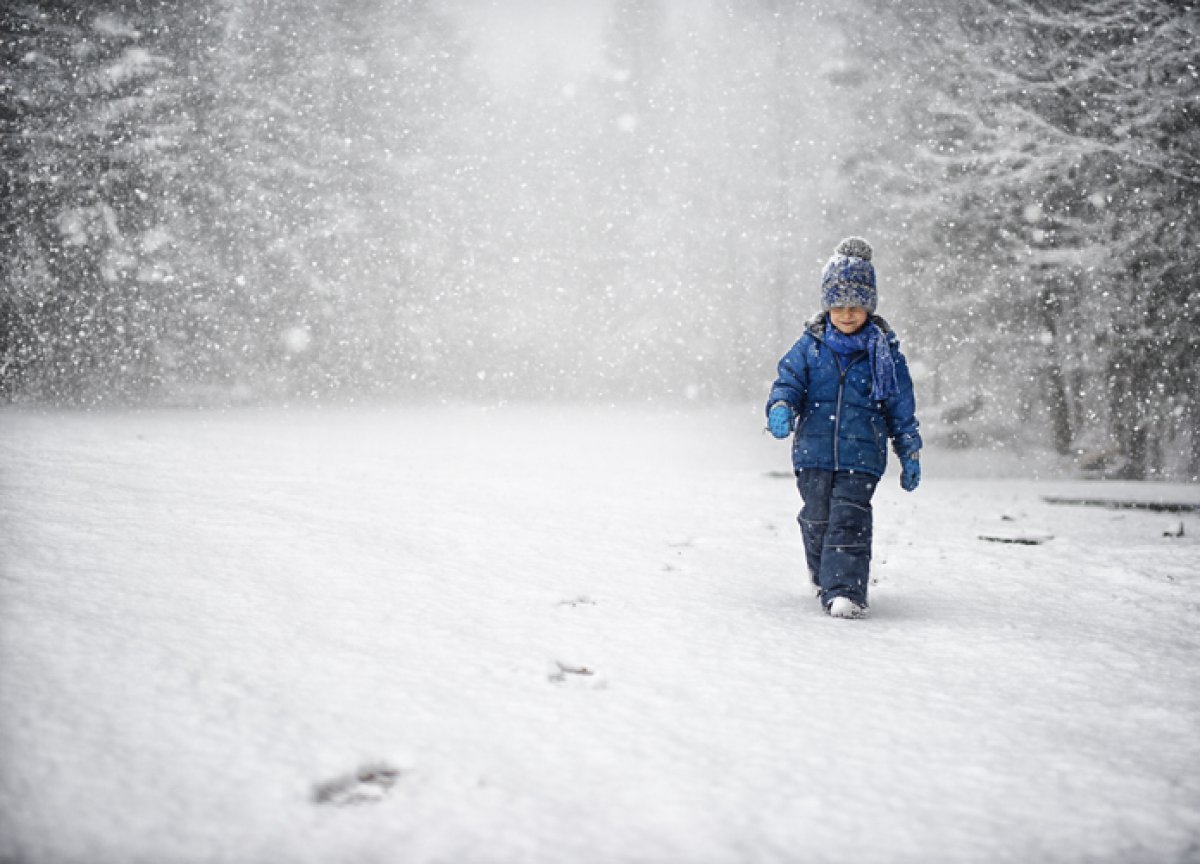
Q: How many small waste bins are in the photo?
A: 0